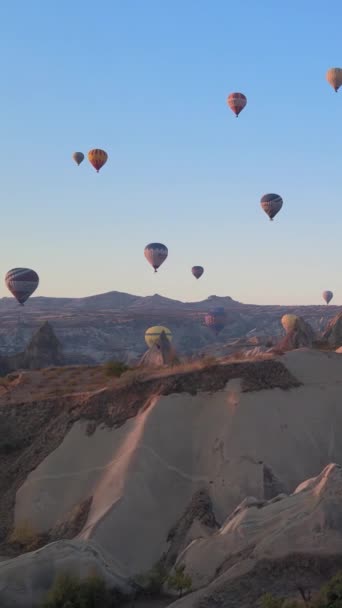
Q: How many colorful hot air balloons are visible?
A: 12